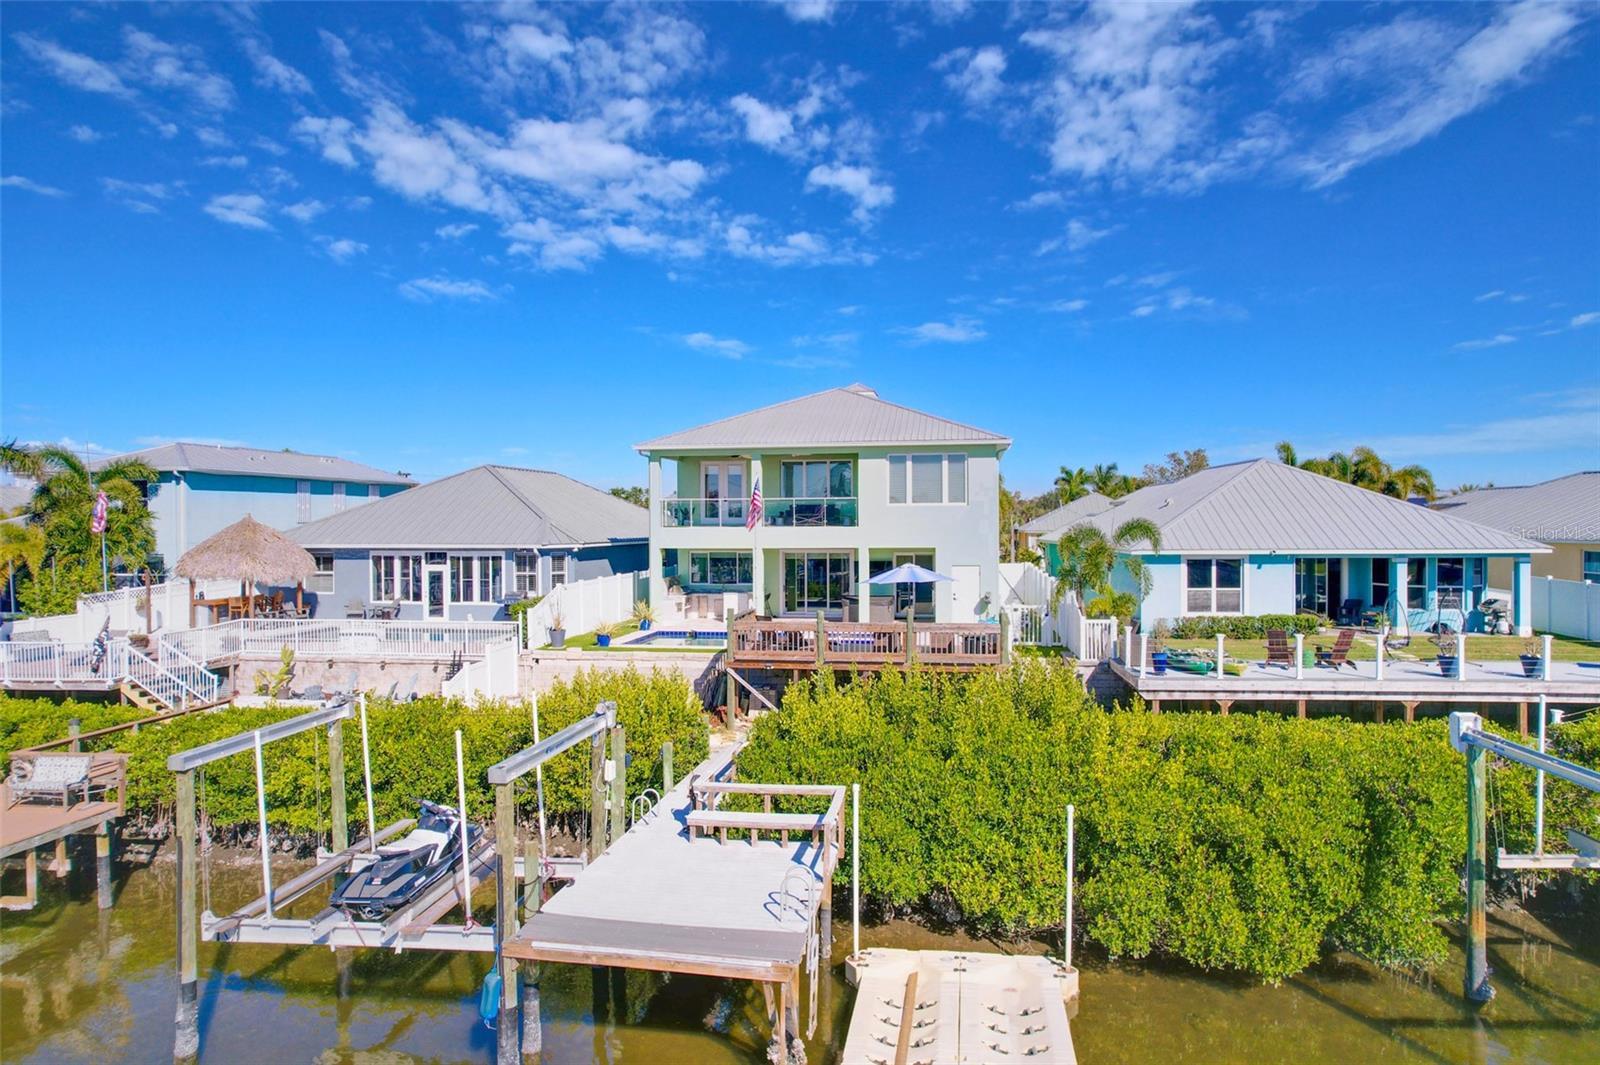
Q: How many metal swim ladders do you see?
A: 2